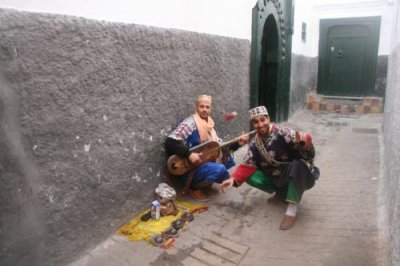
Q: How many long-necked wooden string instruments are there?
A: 1